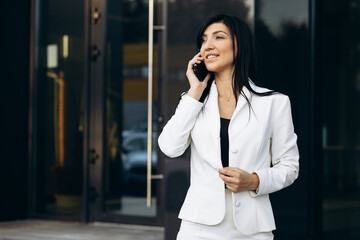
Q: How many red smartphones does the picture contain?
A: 0